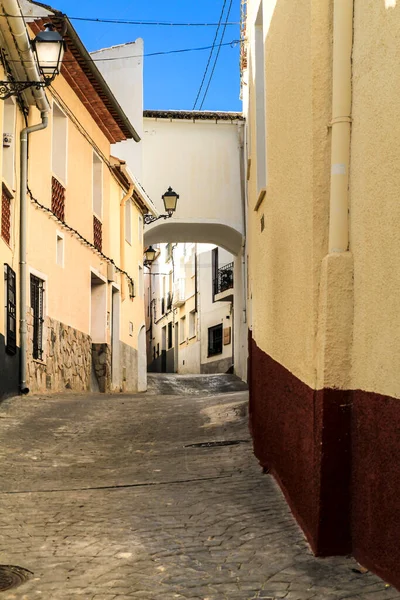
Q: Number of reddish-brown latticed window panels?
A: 3